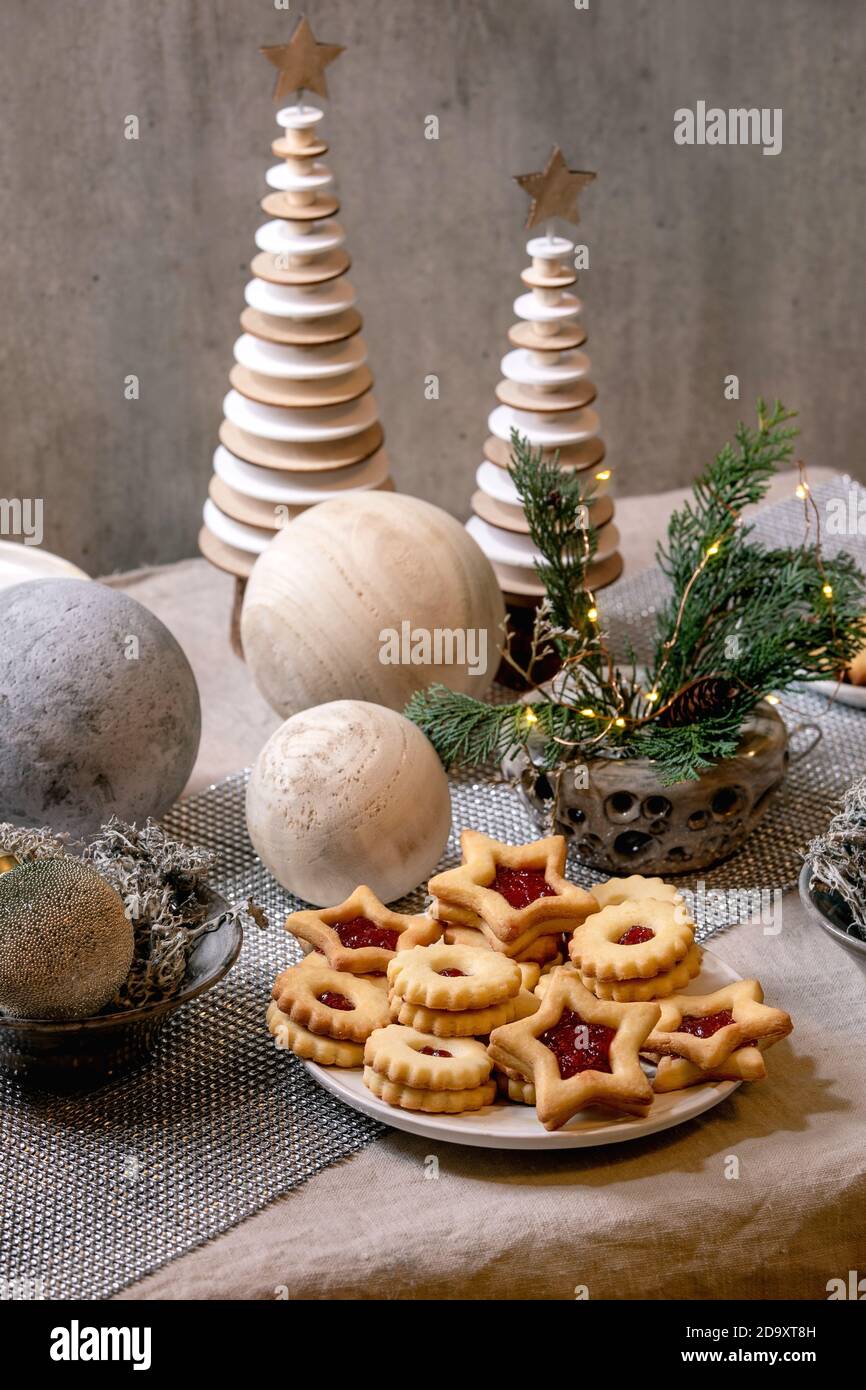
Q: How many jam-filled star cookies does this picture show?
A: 4